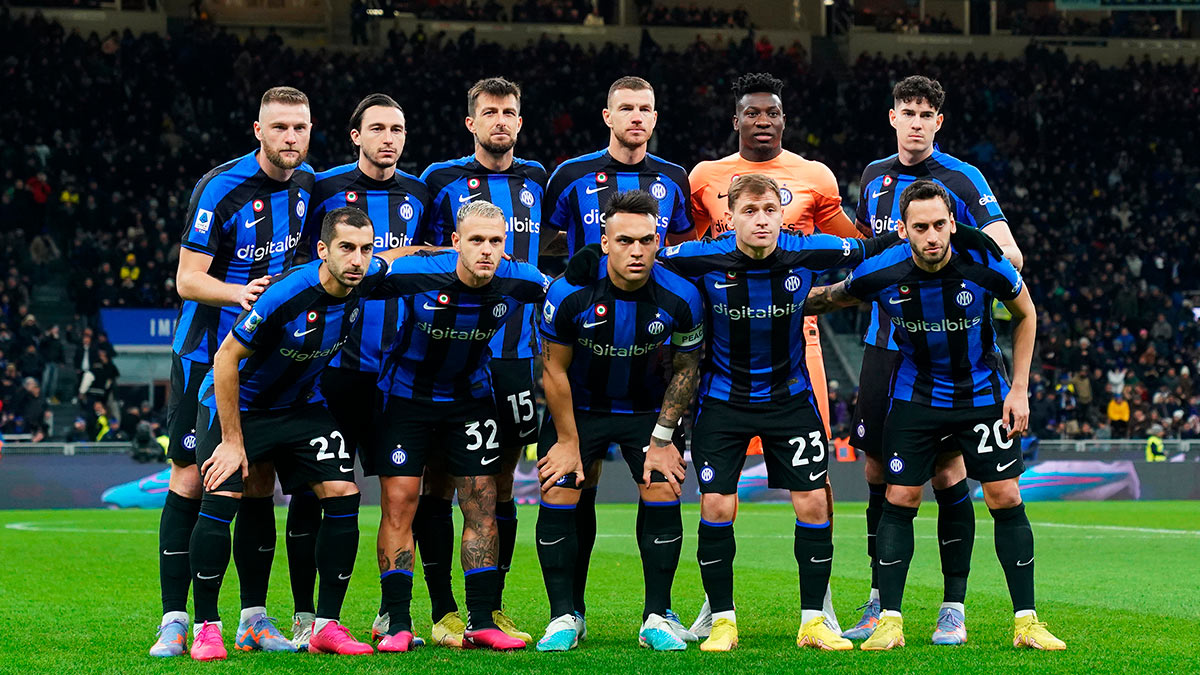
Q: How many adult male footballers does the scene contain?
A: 11